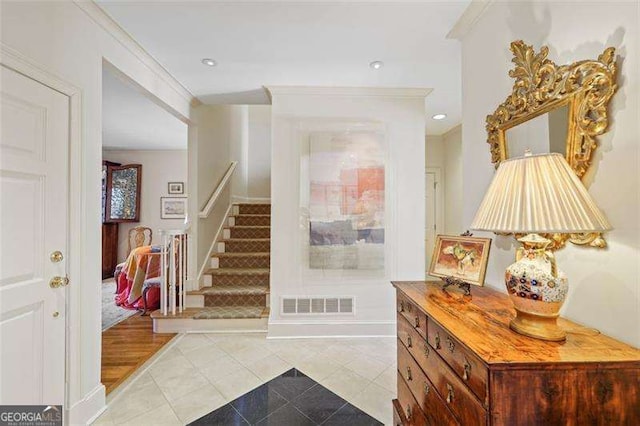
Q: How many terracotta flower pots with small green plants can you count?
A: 0